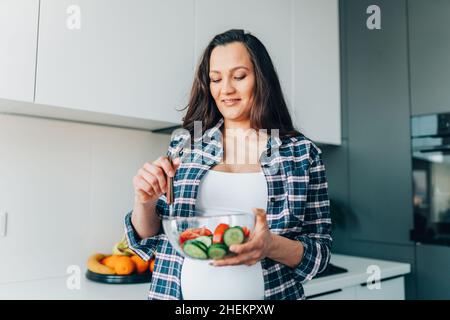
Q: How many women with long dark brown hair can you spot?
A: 1